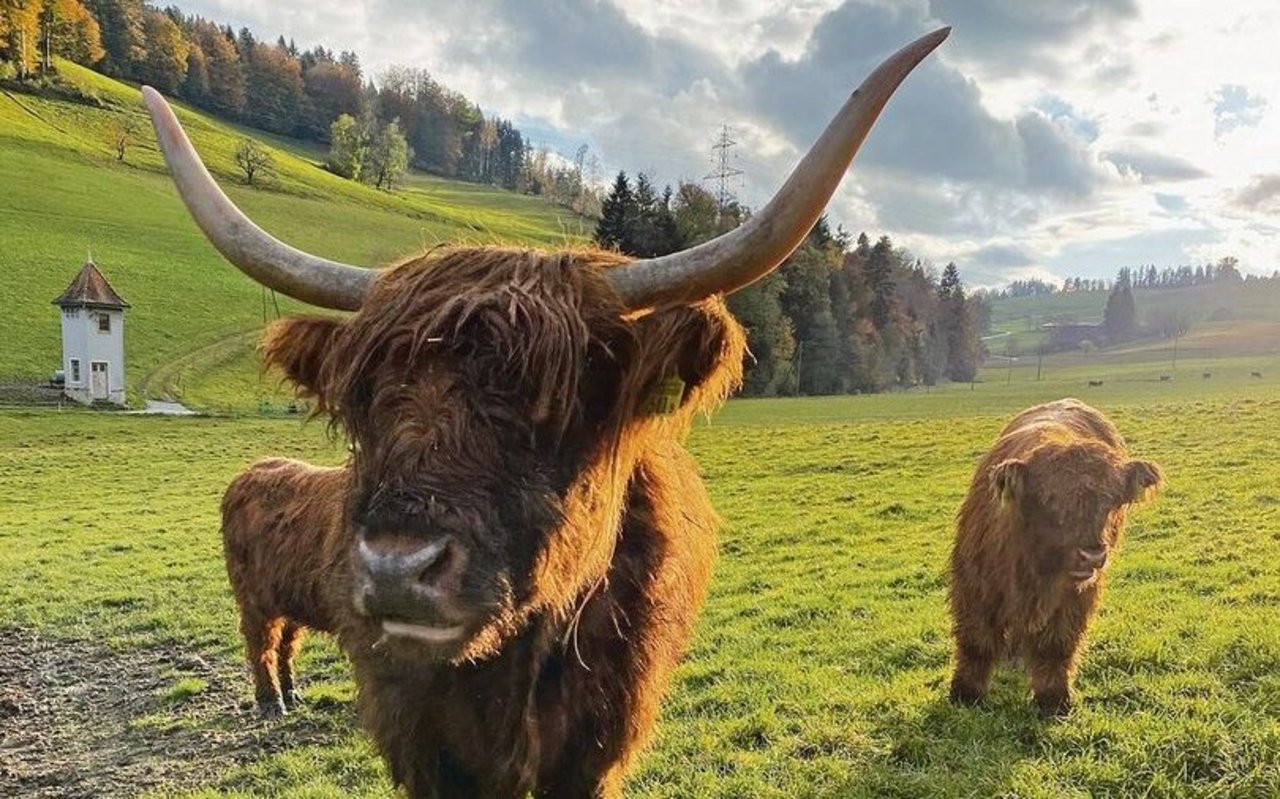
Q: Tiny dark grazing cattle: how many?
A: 4